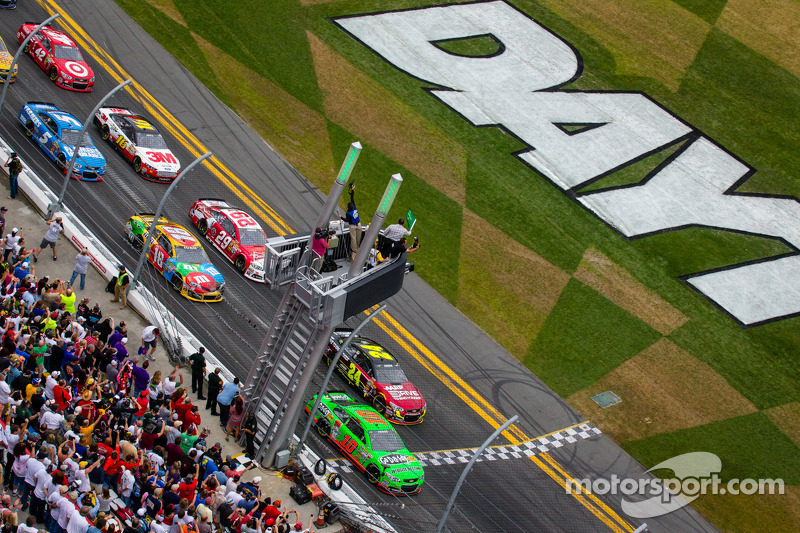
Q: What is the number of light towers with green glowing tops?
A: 2